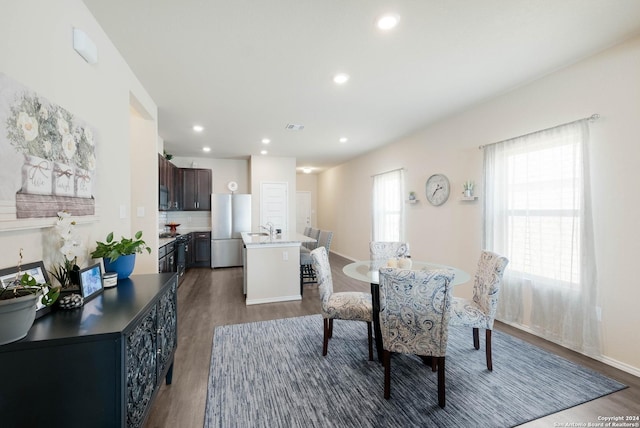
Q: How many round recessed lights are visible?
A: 7